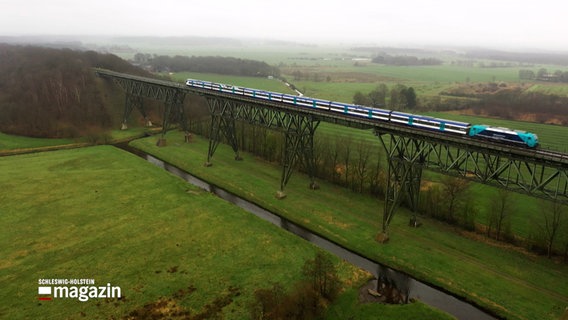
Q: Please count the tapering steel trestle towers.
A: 5